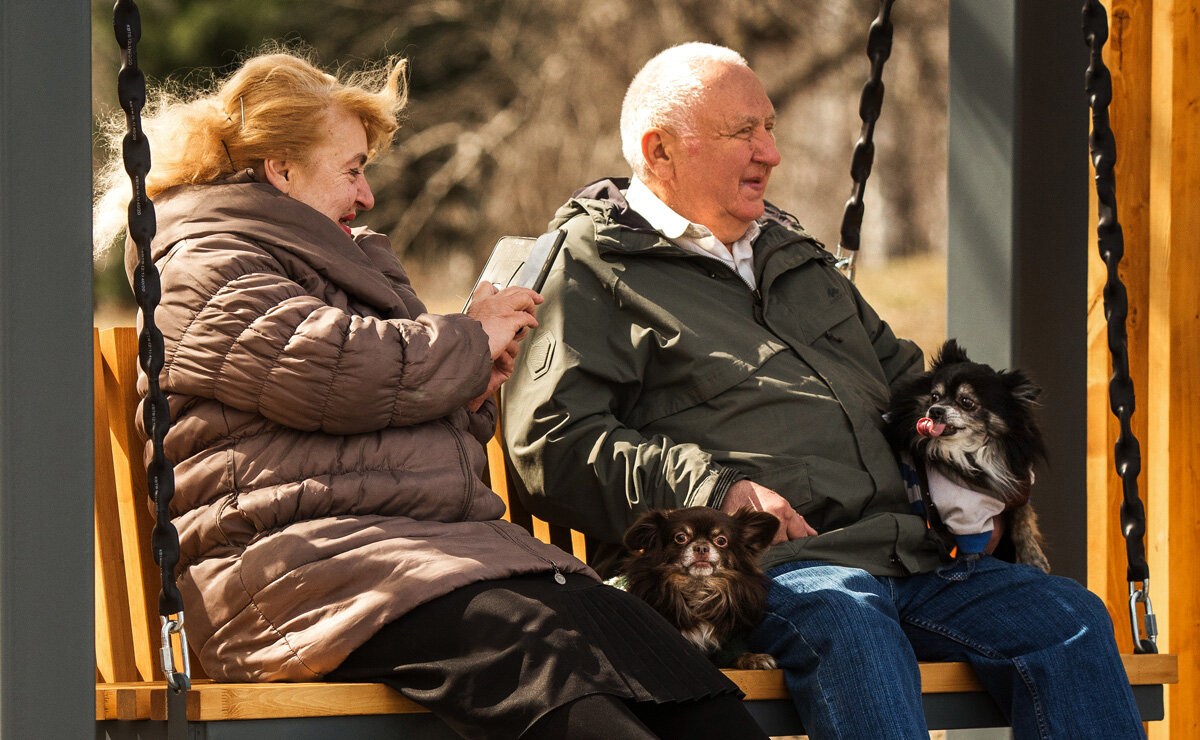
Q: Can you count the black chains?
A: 3